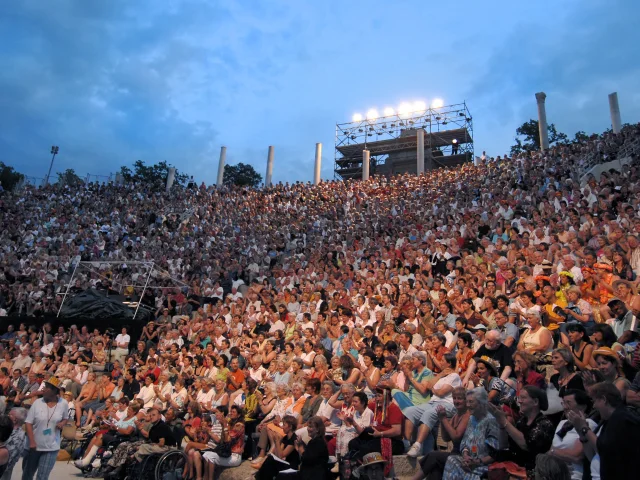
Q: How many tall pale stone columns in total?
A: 8